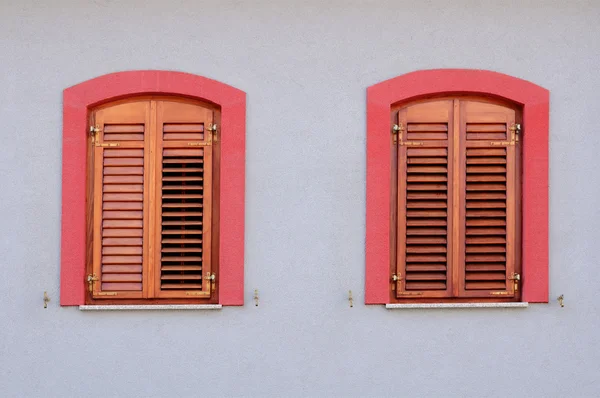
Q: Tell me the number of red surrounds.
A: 2